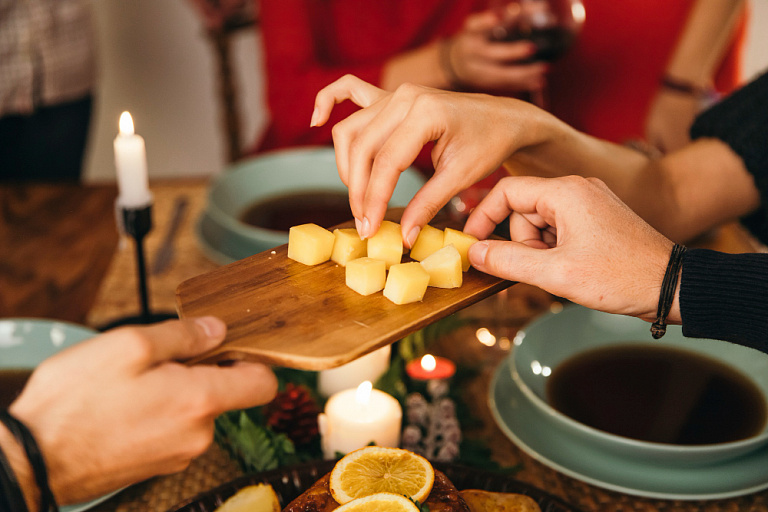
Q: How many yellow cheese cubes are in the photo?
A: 8